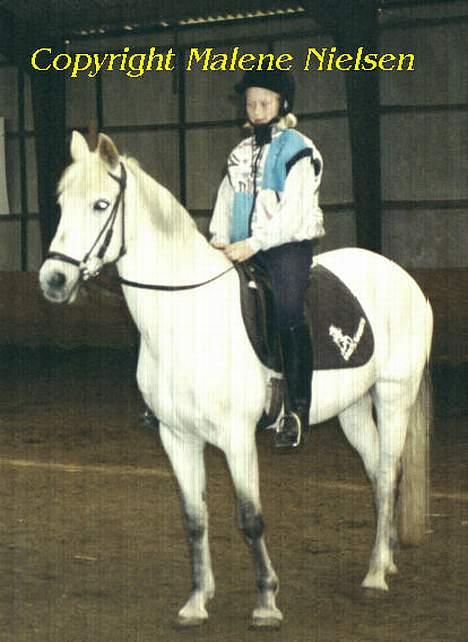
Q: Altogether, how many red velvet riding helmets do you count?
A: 0